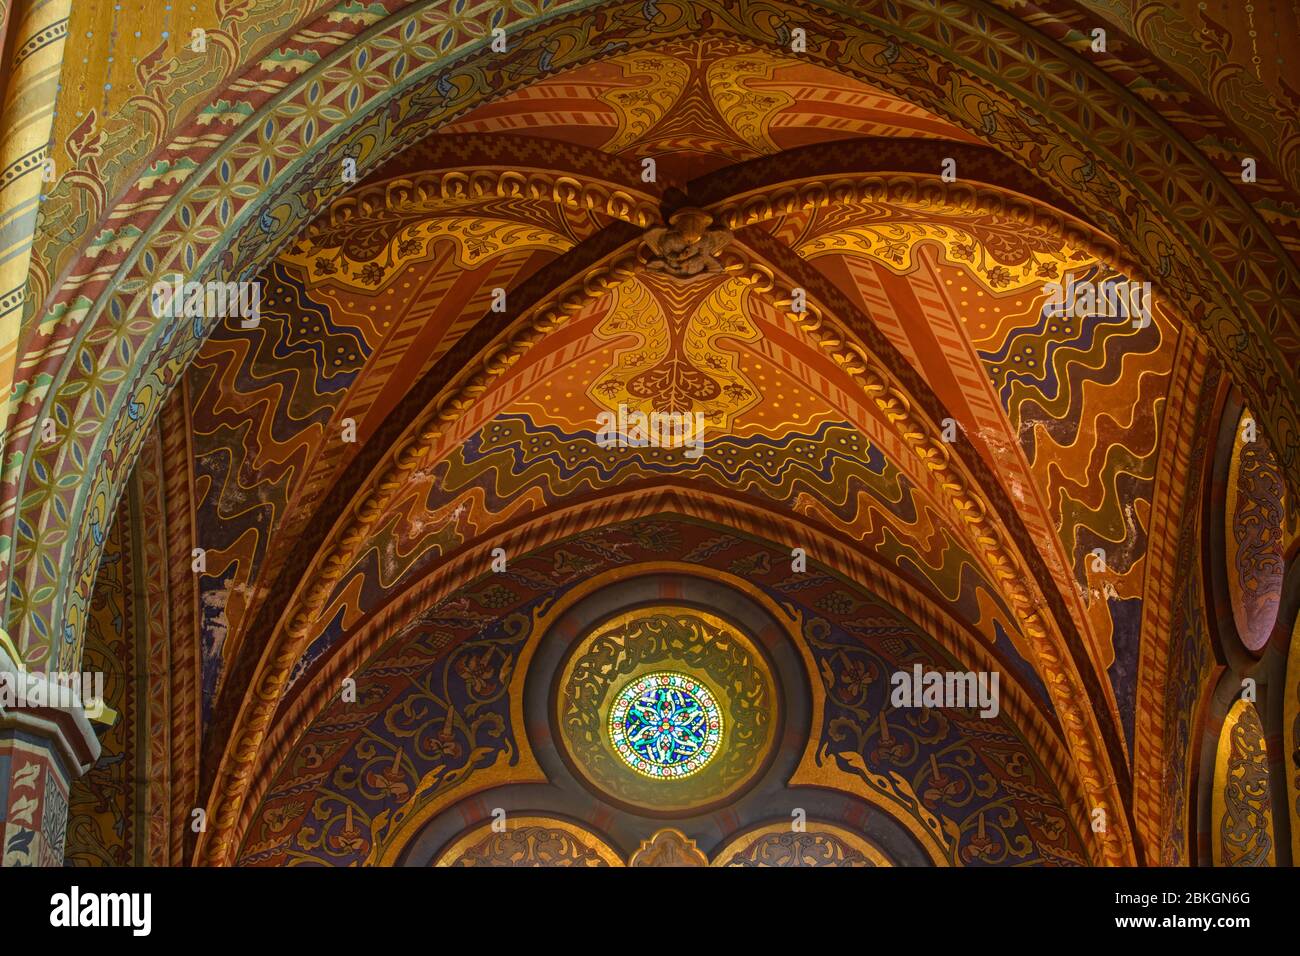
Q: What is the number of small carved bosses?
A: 1